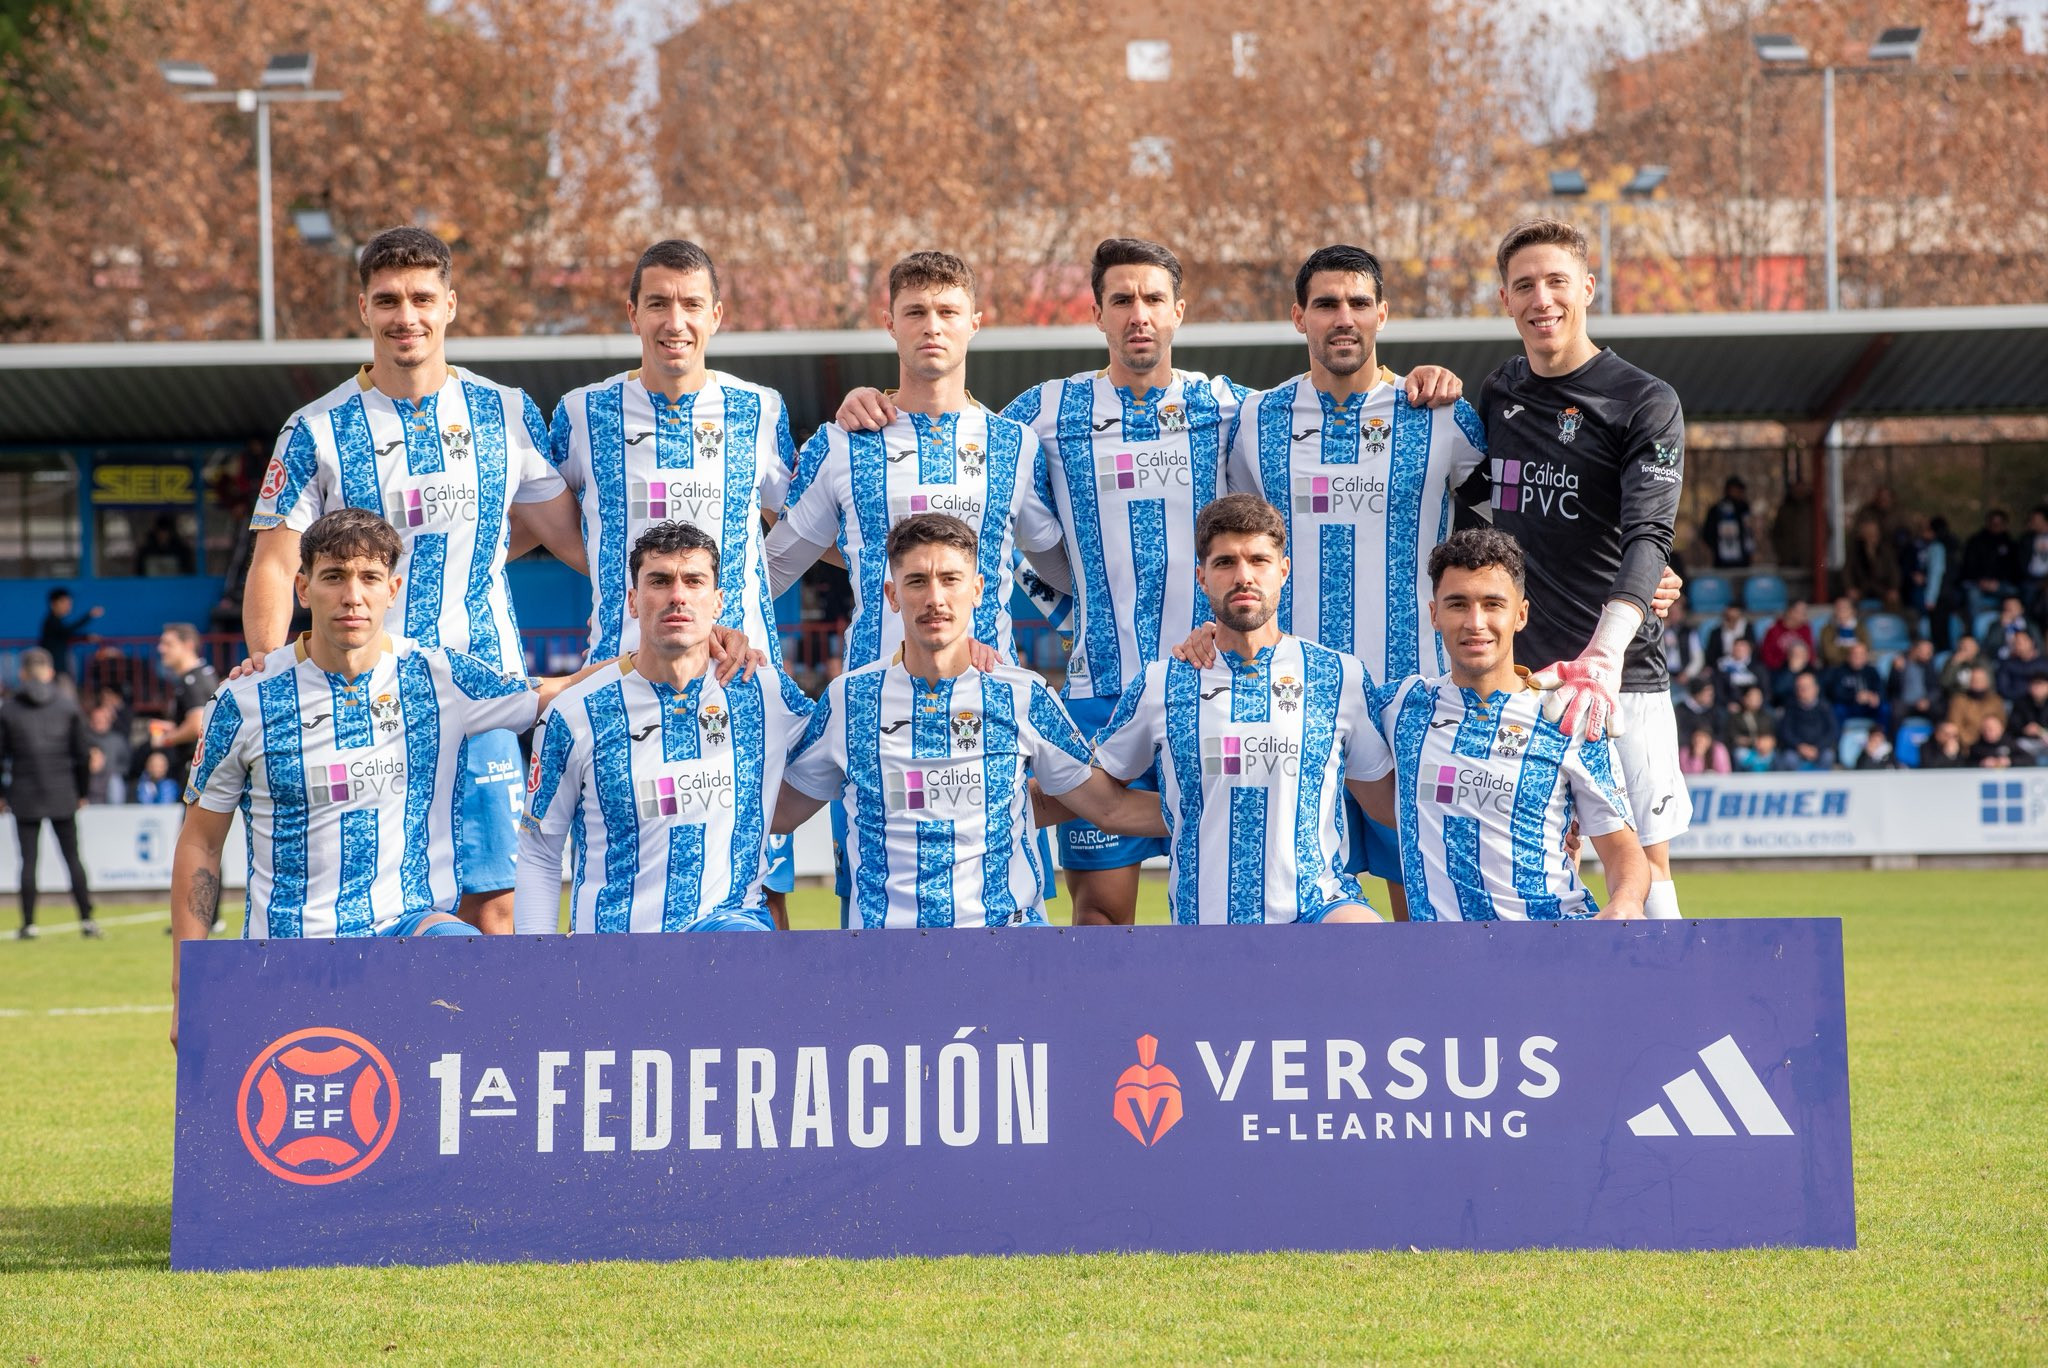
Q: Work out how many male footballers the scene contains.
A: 11